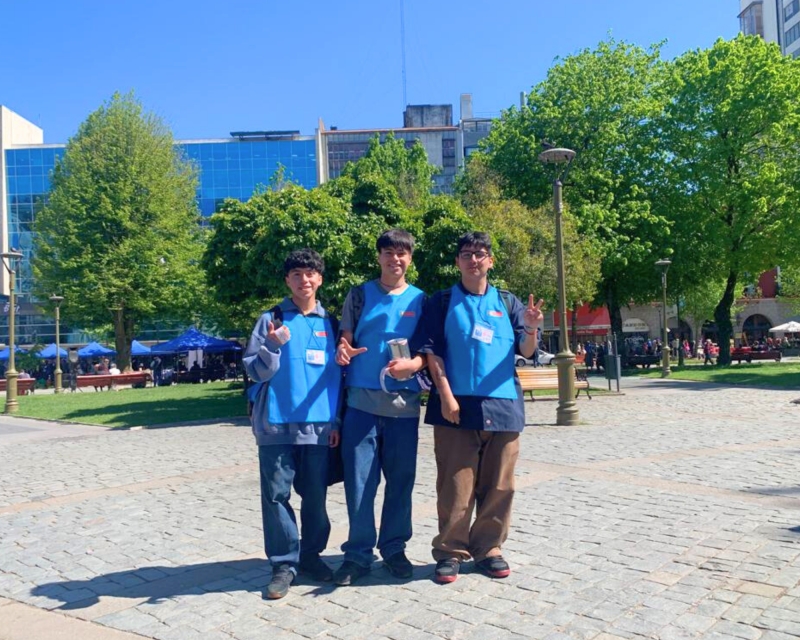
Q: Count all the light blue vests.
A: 3